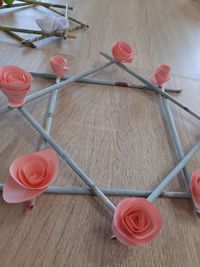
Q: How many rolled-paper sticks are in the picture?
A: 8